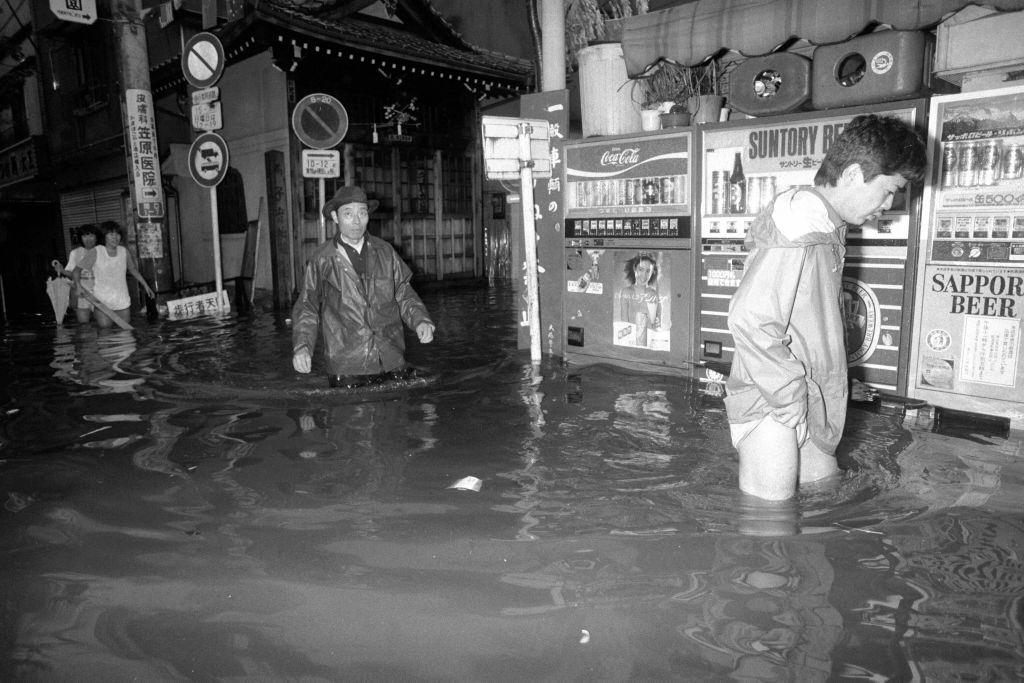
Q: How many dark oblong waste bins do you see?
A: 2